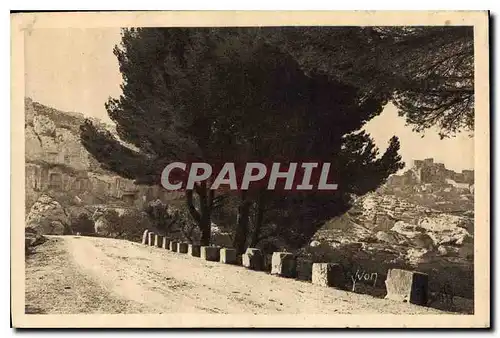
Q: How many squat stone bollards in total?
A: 13